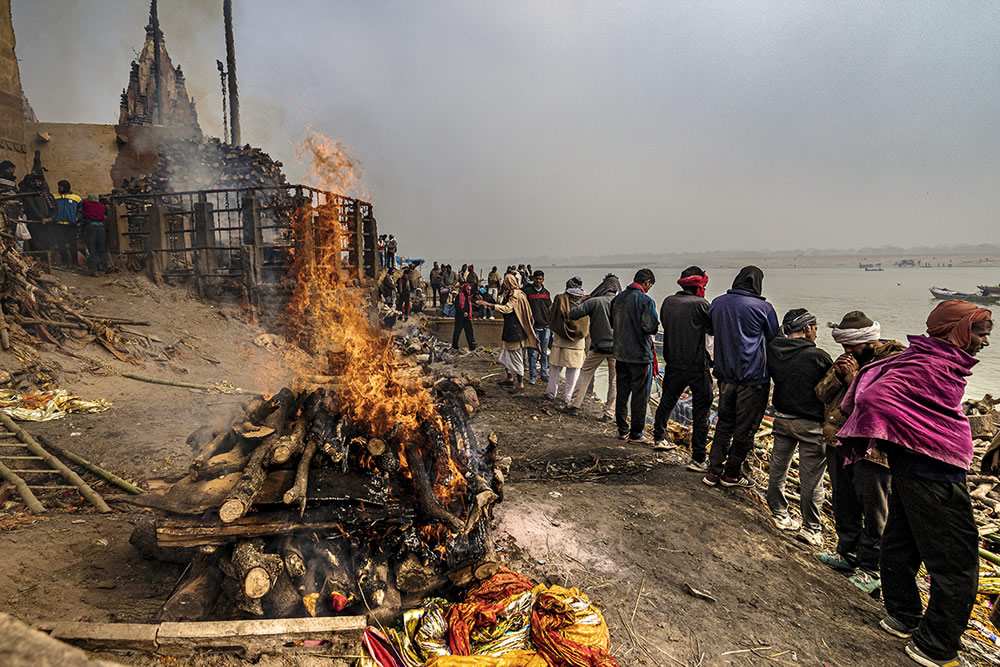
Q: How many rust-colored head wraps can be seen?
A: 1